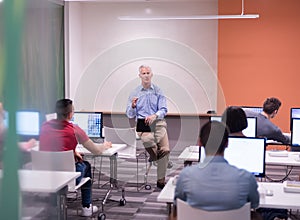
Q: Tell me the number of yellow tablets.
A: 0